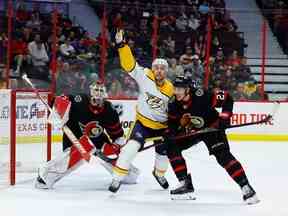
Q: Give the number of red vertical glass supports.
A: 6